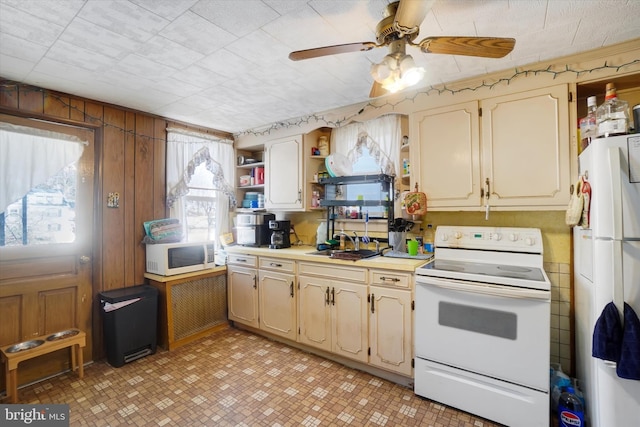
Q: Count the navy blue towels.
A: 2